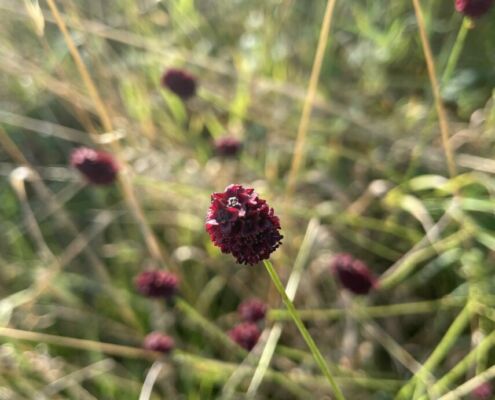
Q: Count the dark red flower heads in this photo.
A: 11